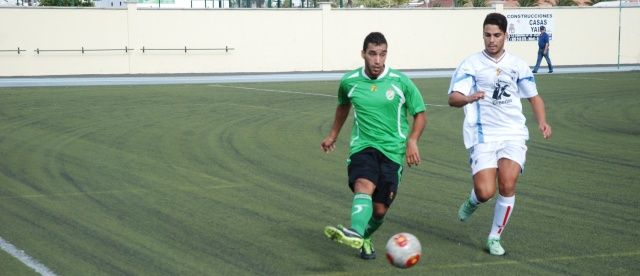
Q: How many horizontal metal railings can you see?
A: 3